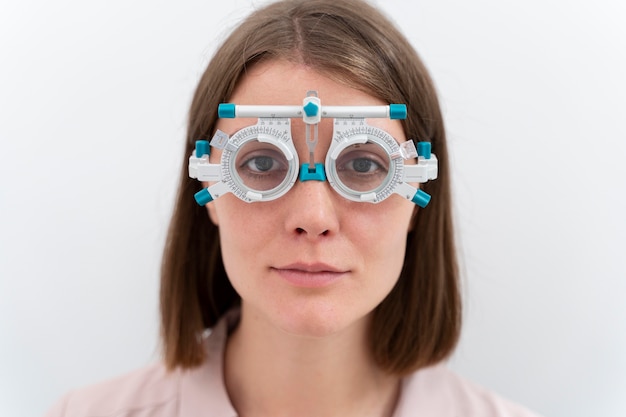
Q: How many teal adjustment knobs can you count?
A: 7